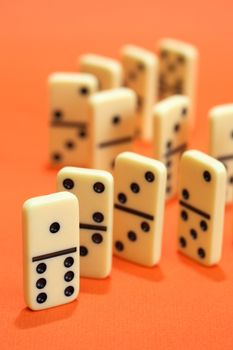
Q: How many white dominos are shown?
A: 11